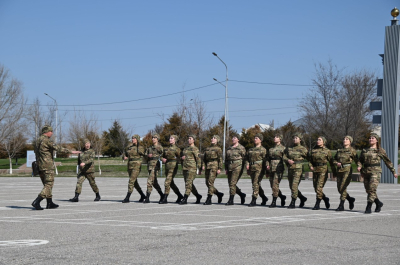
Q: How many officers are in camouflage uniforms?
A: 14